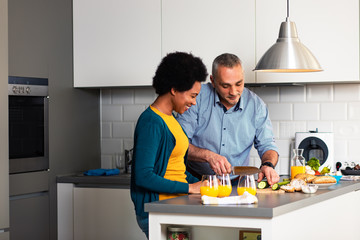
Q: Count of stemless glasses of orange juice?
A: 3